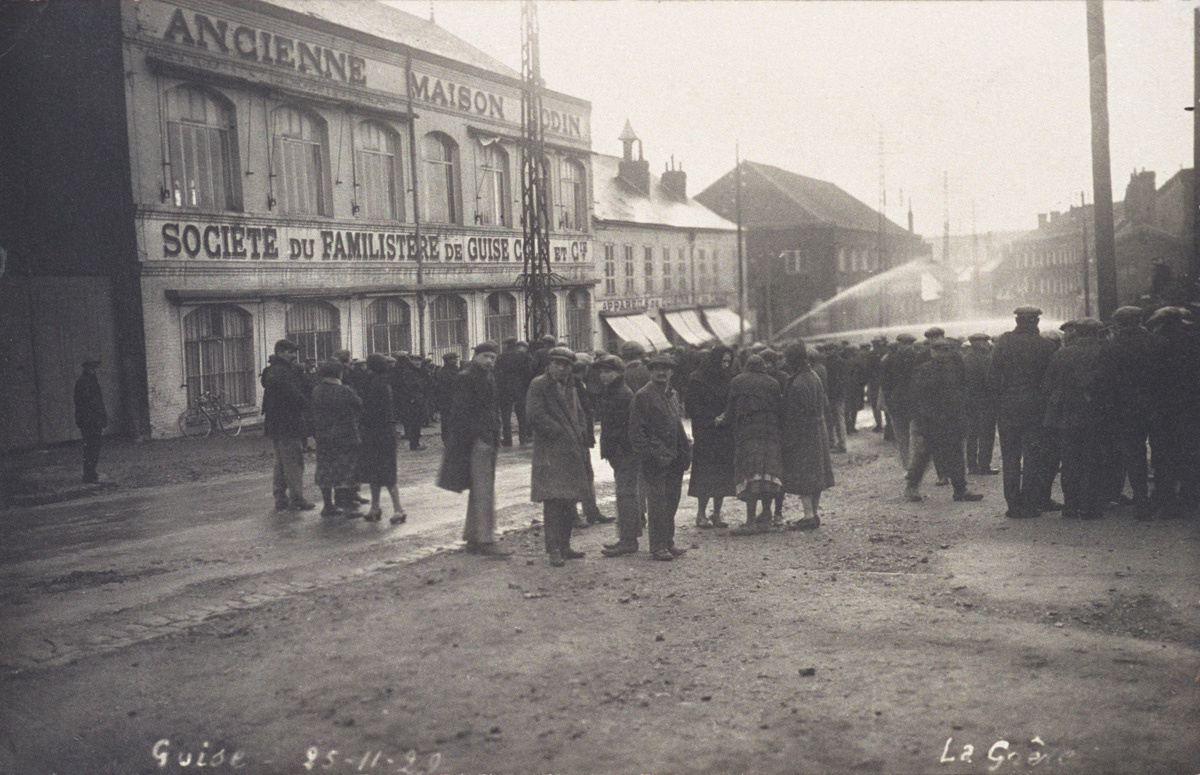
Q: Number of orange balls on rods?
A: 0